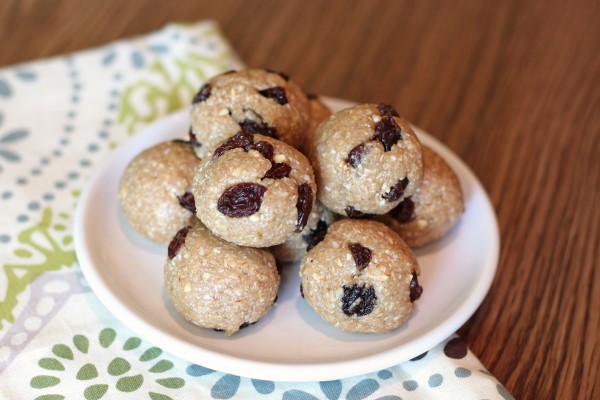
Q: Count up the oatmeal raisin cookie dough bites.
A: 9